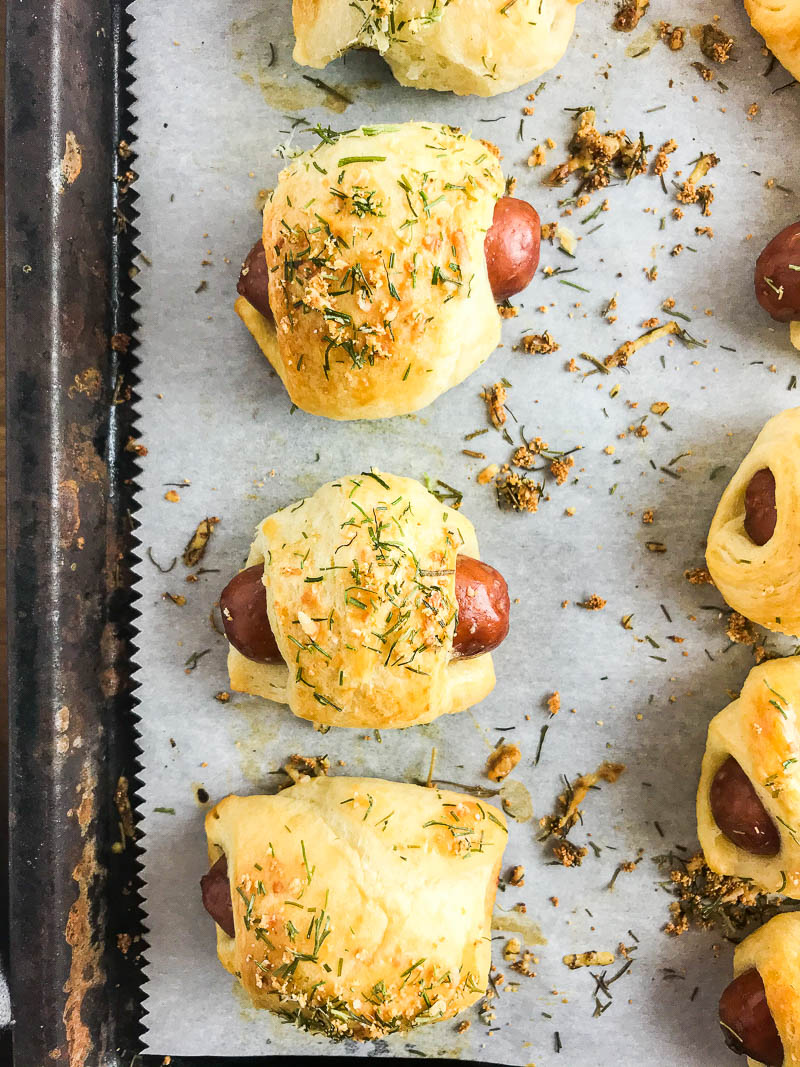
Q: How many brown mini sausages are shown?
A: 7